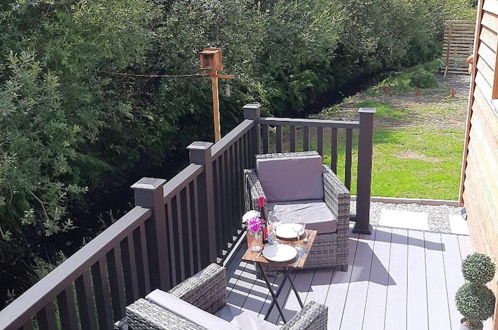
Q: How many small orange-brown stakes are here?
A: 3